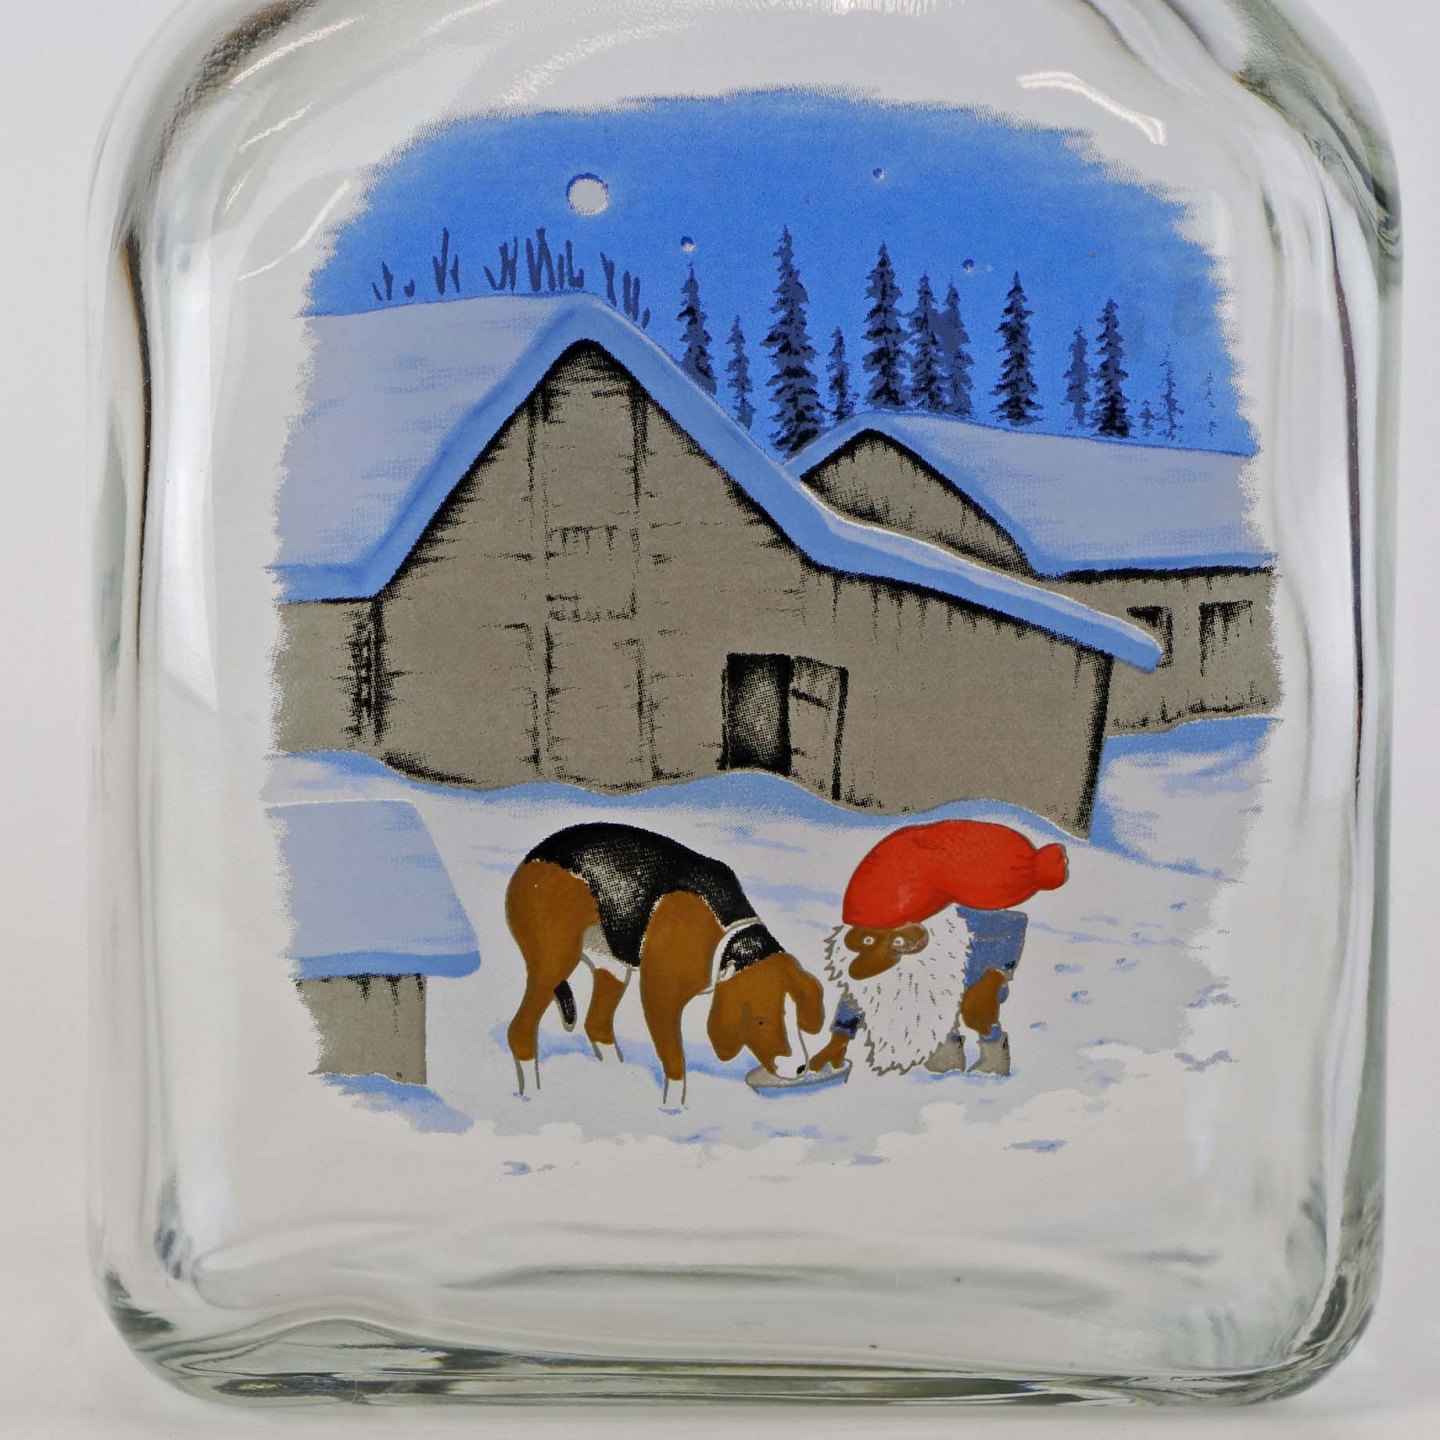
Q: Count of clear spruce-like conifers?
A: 10